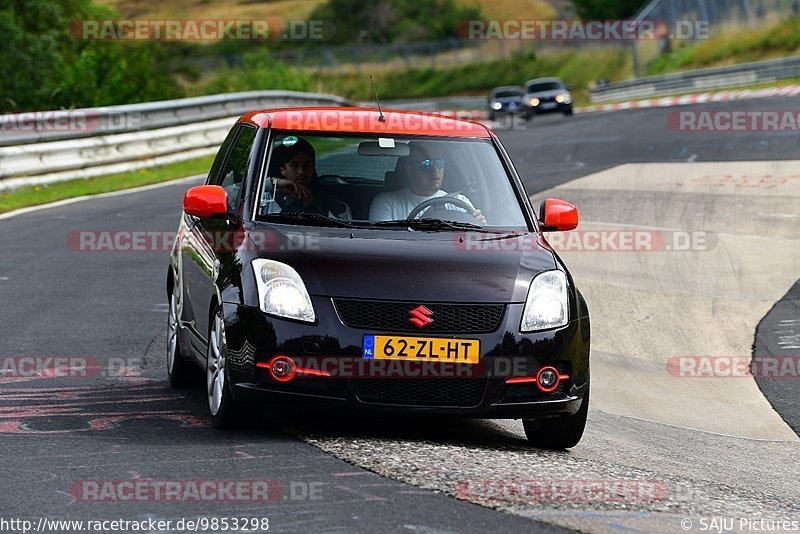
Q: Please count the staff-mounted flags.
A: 0